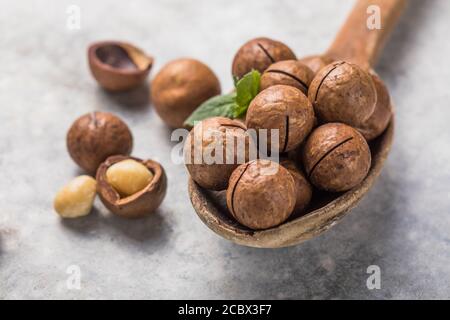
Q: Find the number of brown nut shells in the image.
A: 14